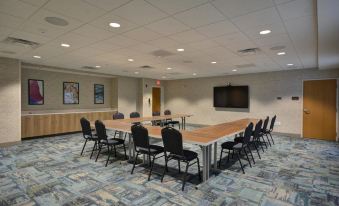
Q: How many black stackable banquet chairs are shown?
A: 12